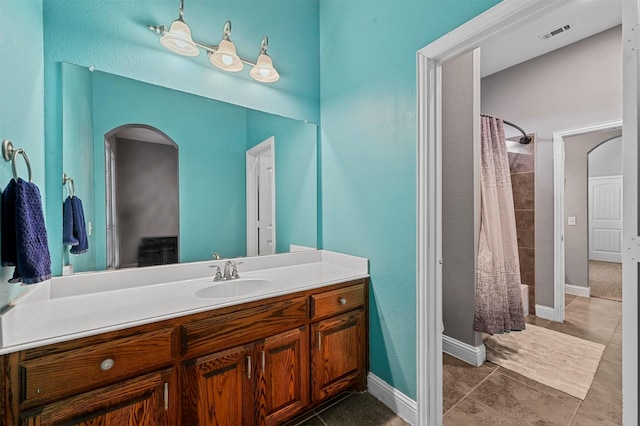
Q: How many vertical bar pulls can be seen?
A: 4